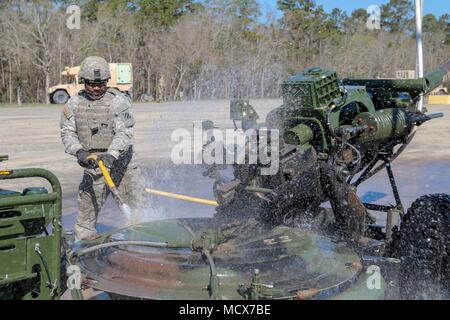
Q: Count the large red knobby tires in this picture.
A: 0